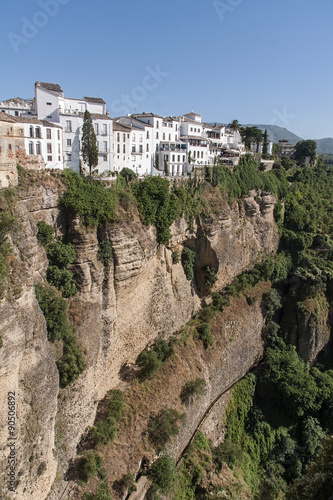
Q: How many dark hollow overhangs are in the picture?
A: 1